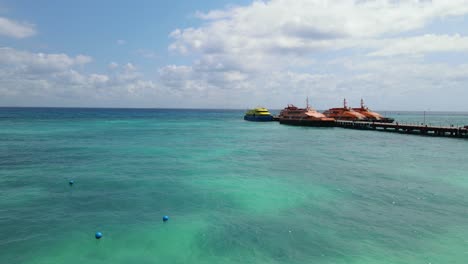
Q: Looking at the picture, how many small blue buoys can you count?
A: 3